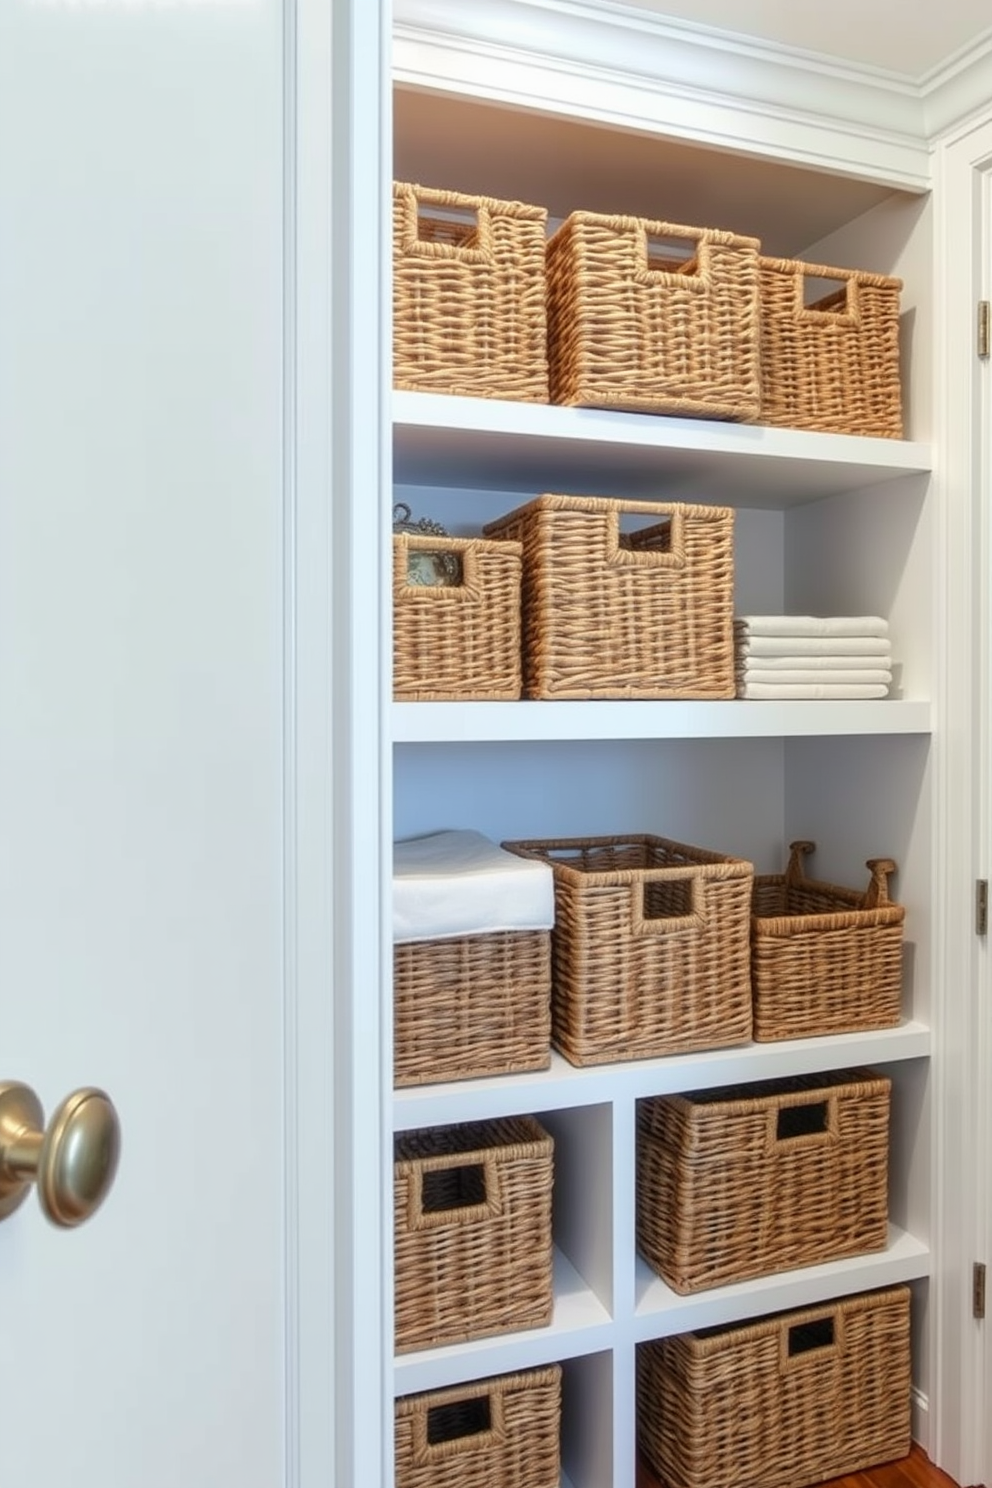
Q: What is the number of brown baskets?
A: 12